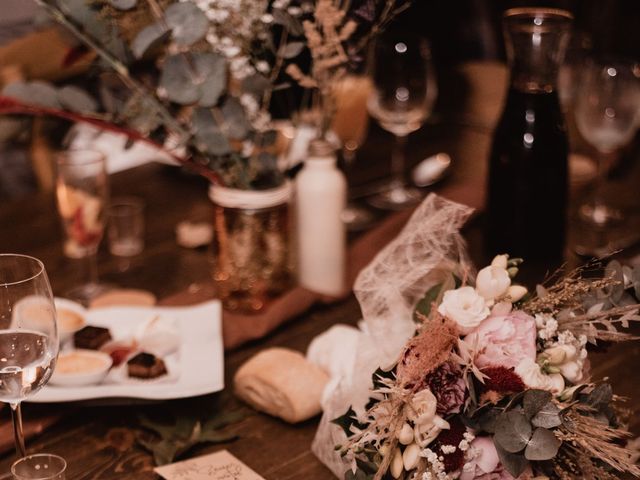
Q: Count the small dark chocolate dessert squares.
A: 2